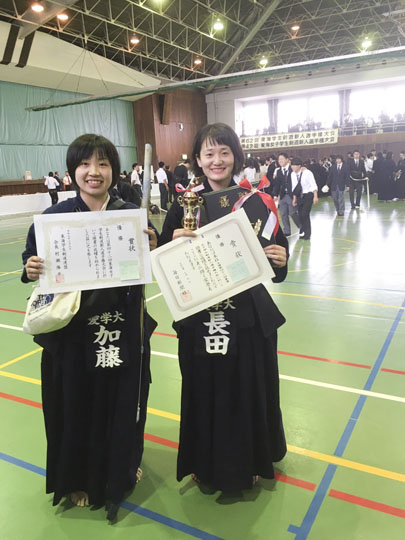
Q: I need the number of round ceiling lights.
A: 9